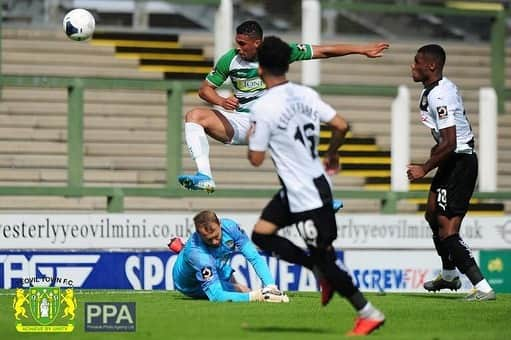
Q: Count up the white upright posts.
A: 4